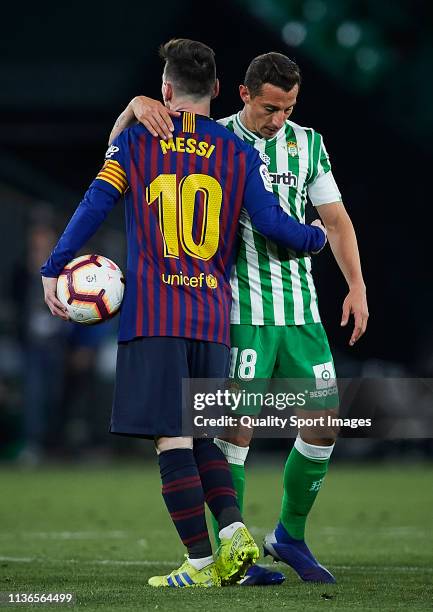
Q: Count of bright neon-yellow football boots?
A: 2